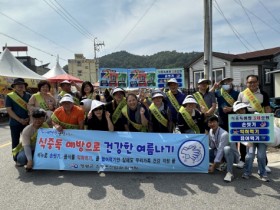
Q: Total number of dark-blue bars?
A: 6